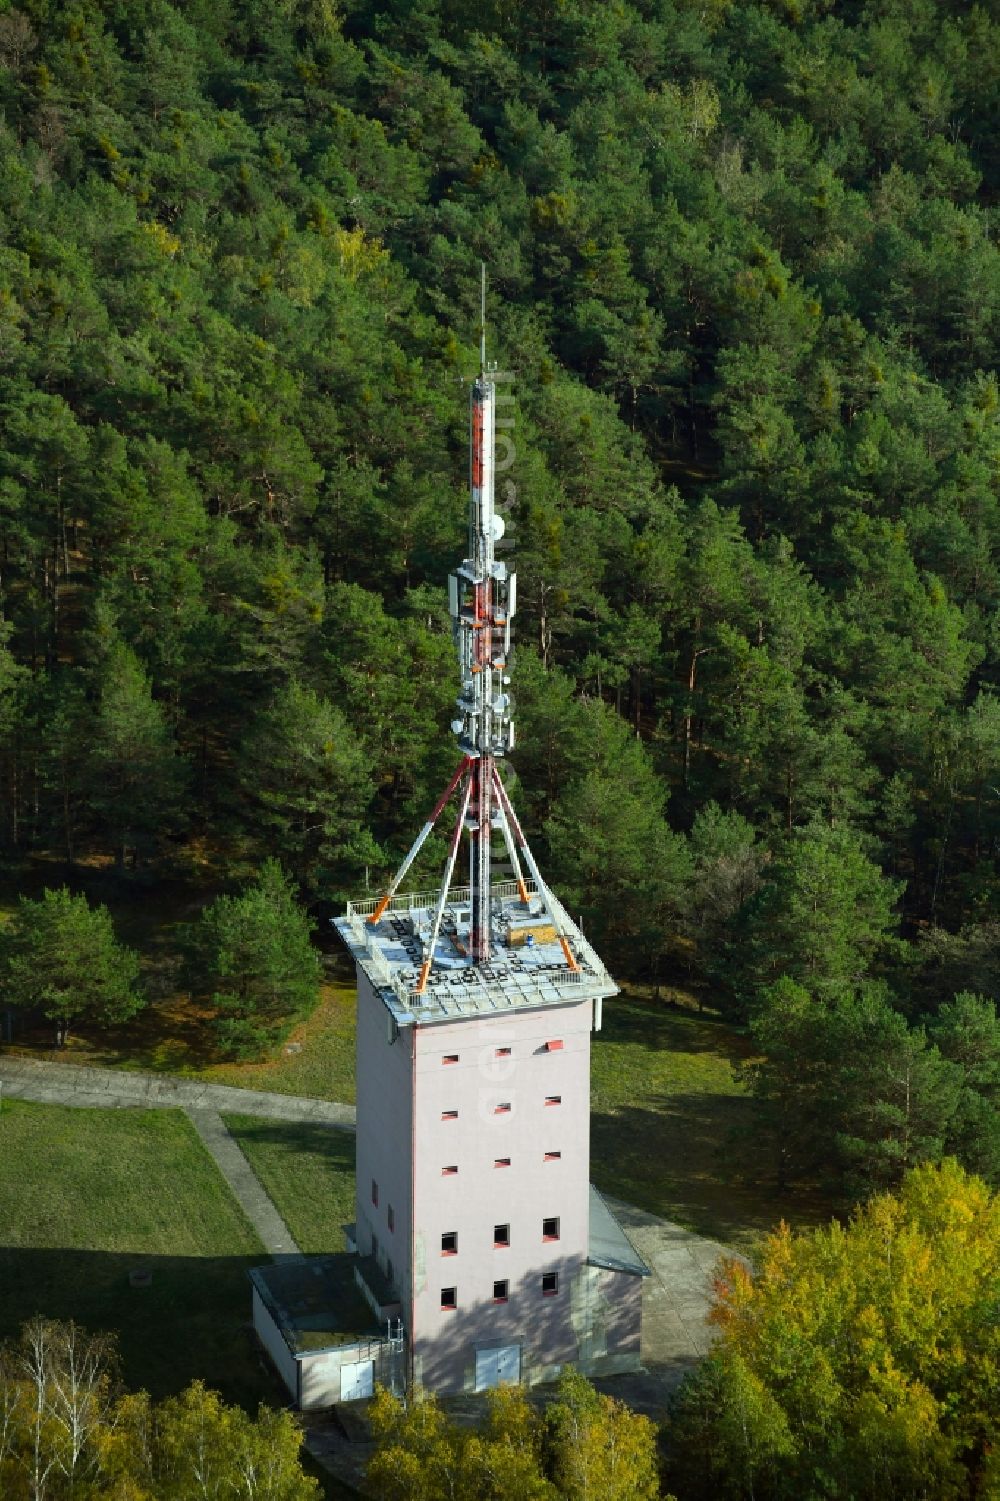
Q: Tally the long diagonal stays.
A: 4